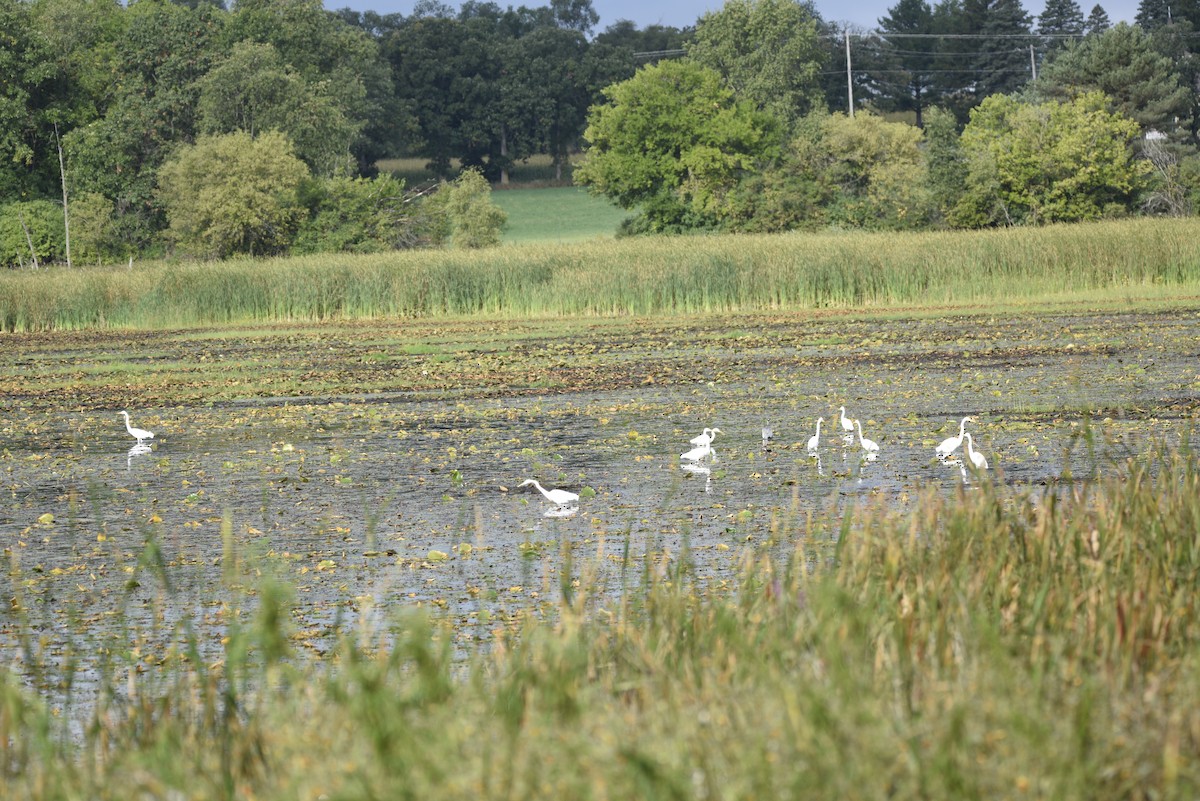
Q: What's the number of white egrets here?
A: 9